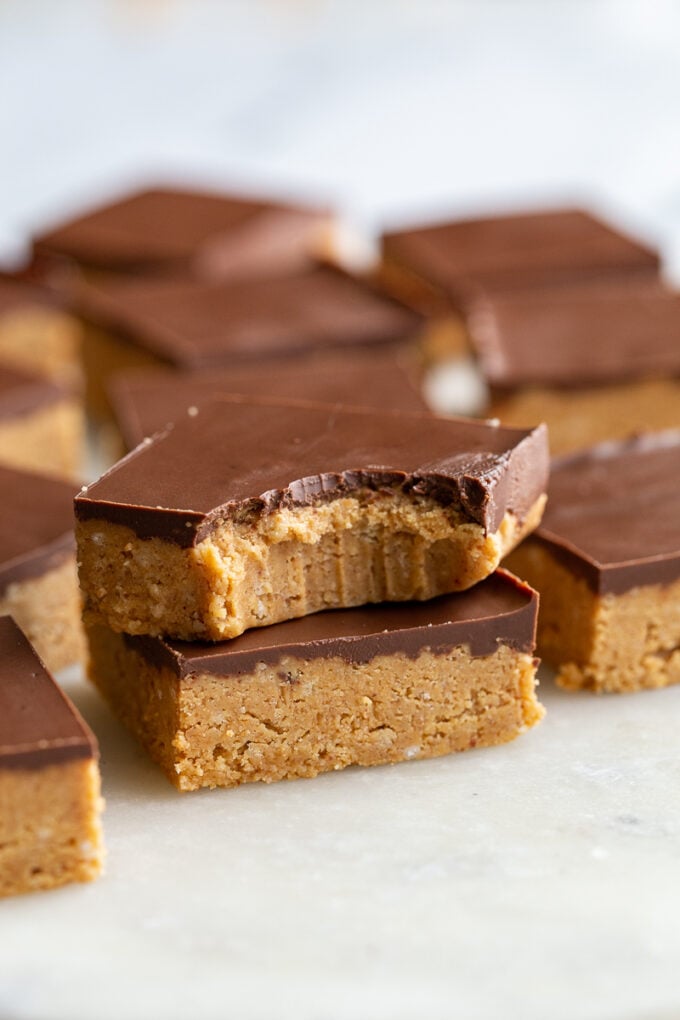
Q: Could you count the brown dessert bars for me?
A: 12